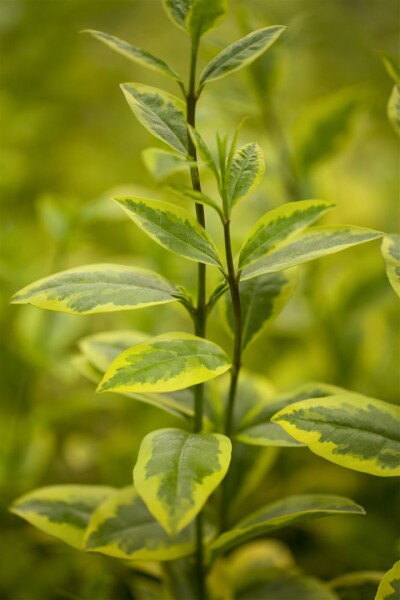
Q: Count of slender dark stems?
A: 2